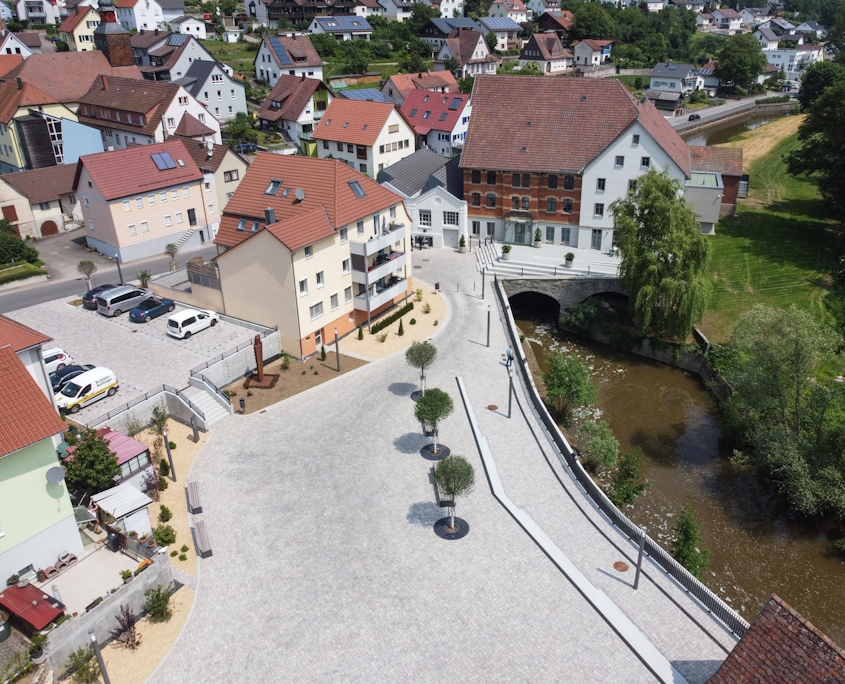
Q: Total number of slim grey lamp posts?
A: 8